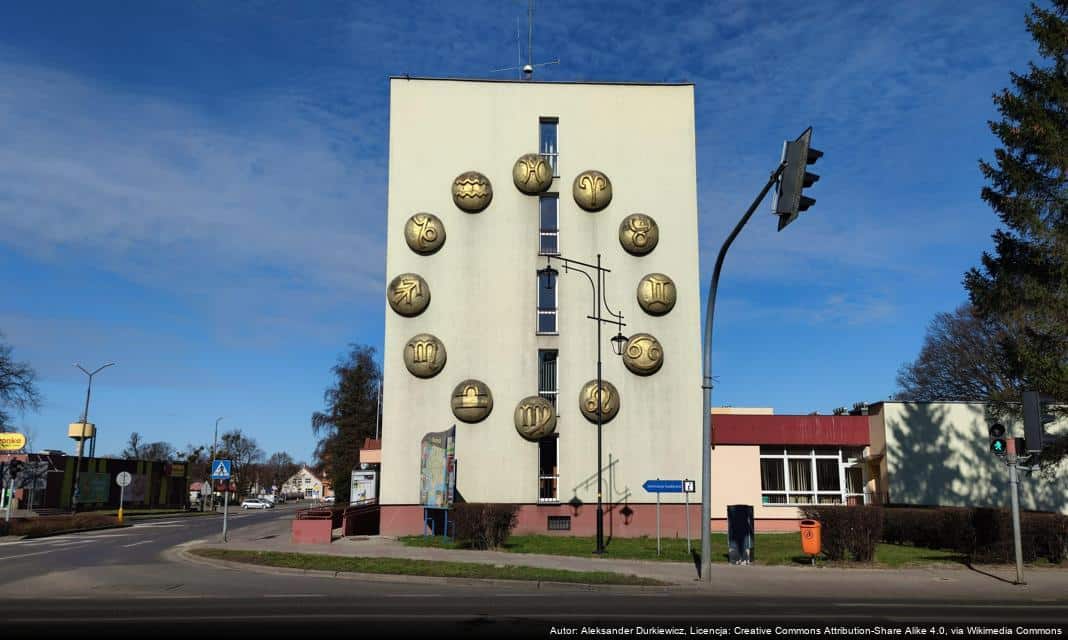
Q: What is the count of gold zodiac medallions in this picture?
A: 12